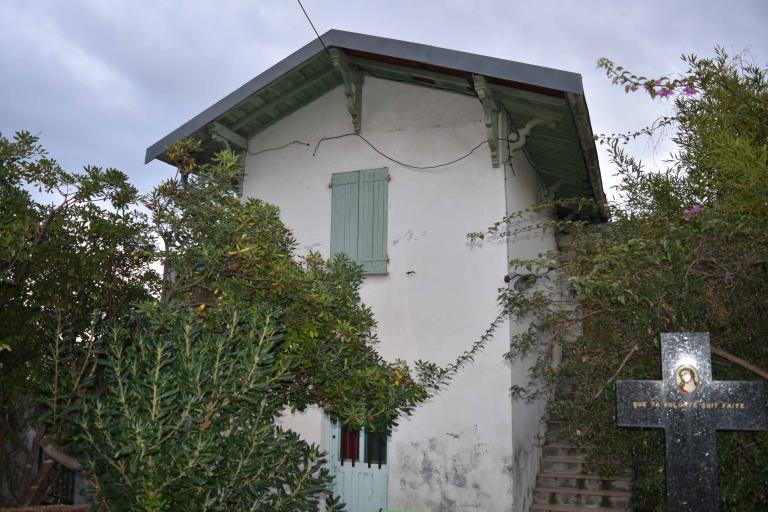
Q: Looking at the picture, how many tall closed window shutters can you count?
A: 2